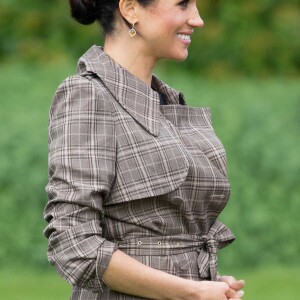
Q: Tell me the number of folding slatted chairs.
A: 0